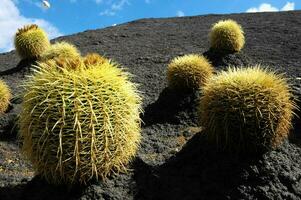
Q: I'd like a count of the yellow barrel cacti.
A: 7